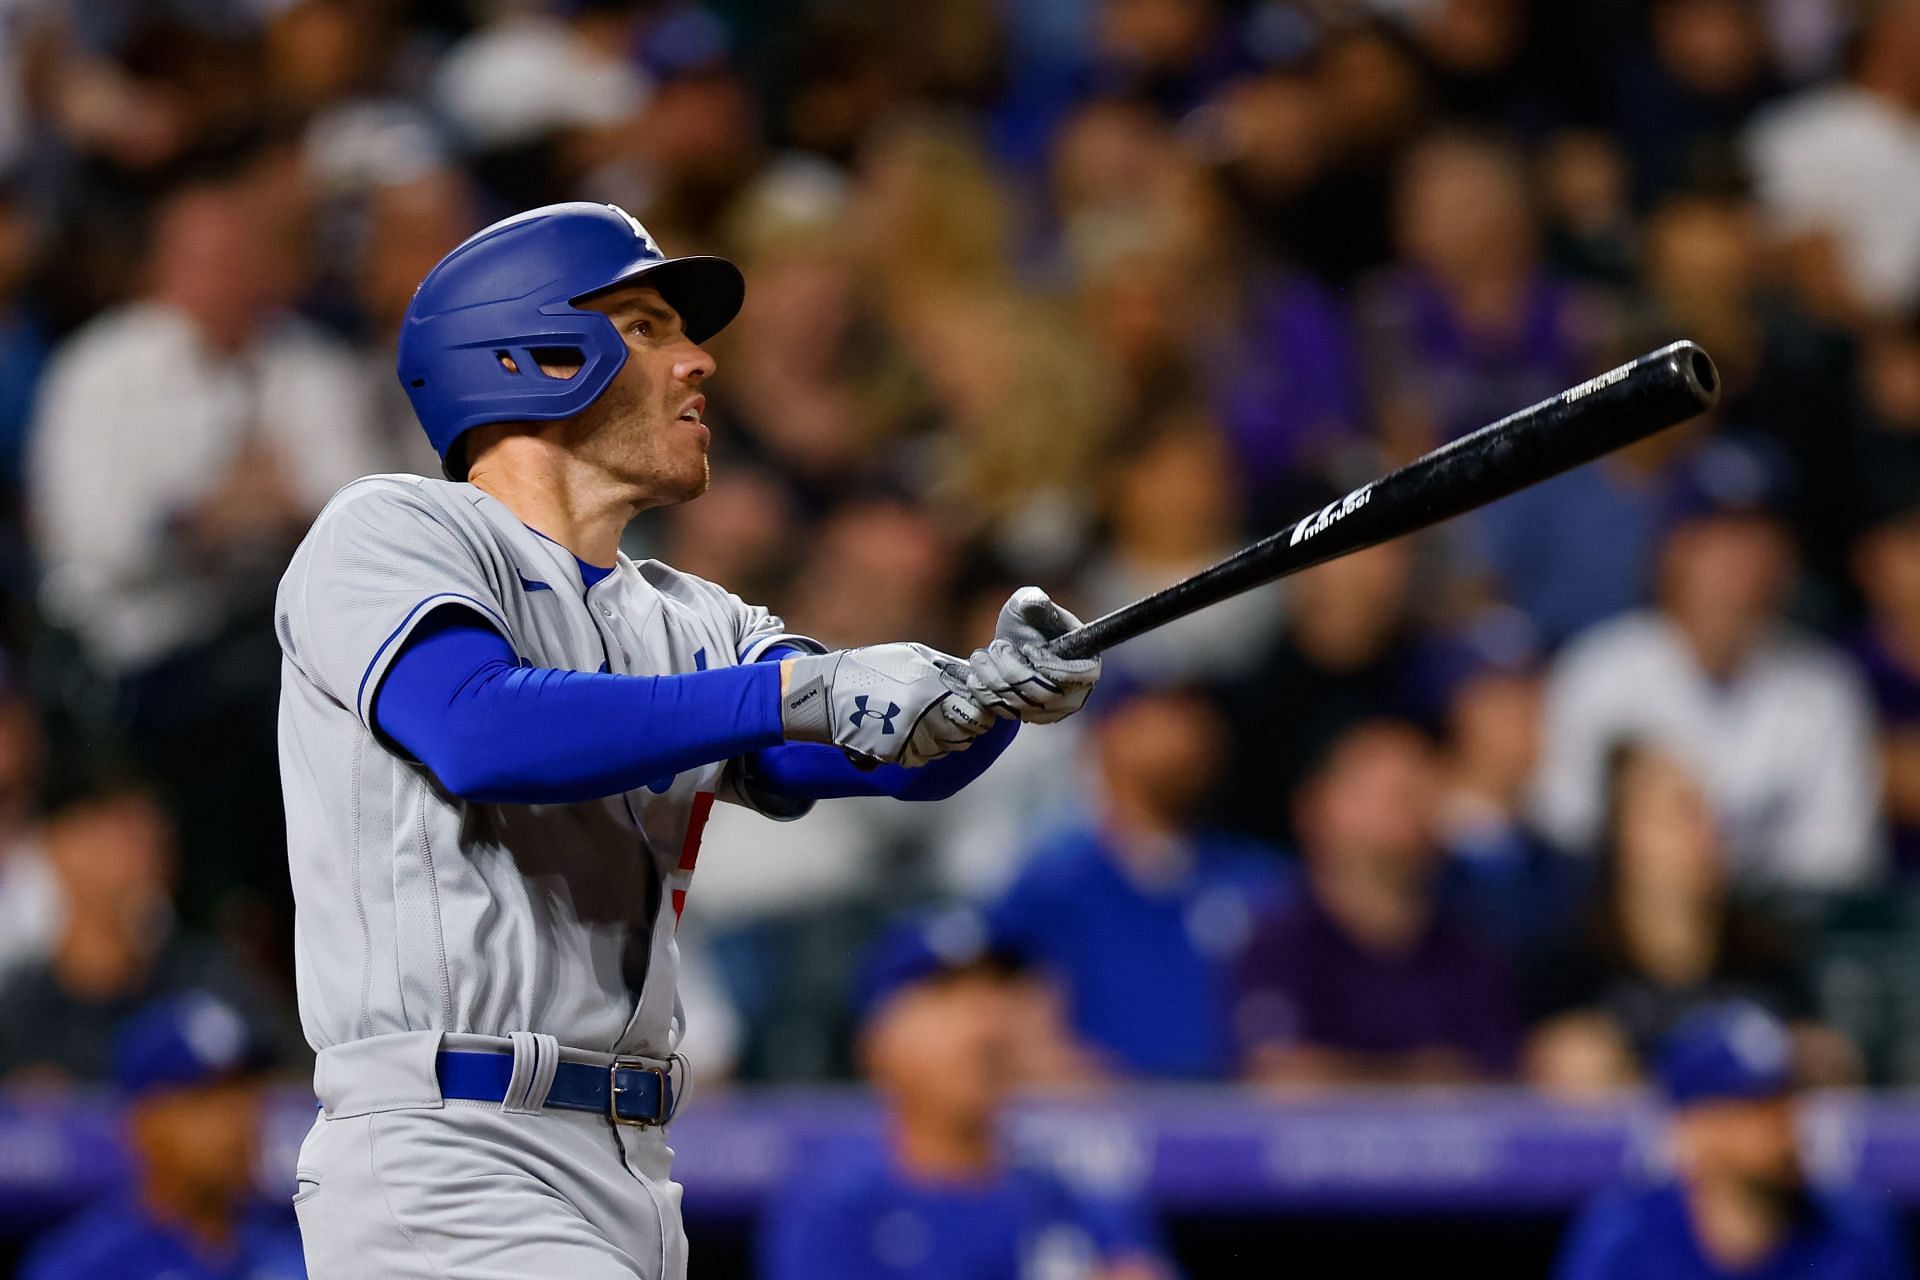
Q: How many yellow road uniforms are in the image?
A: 0